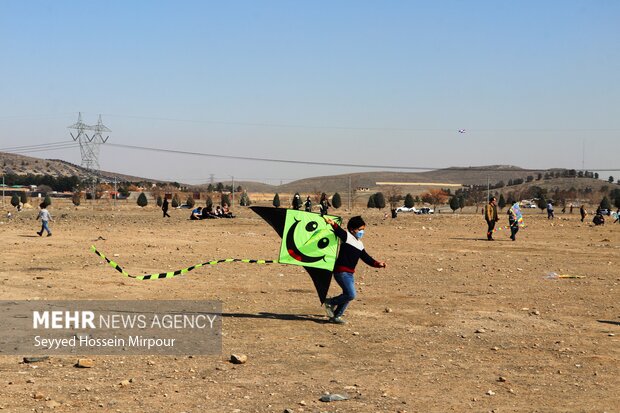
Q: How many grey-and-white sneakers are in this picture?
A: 2